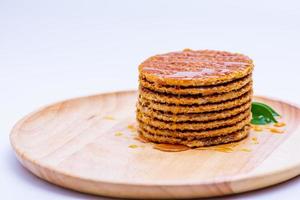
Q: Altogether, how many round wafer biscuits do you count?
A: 8